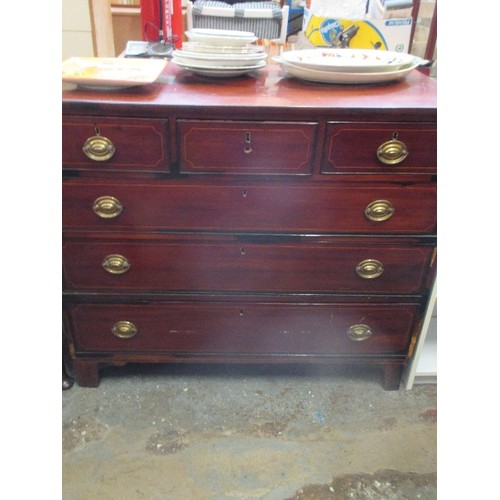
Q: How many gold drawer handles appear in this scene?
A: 8